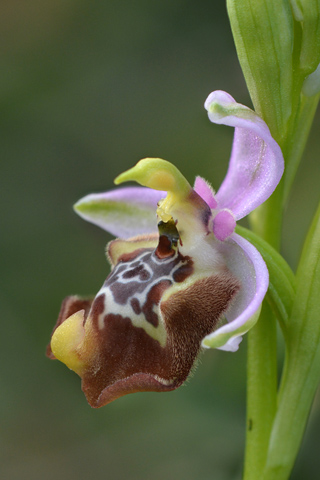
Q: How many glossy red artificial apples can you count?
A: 0